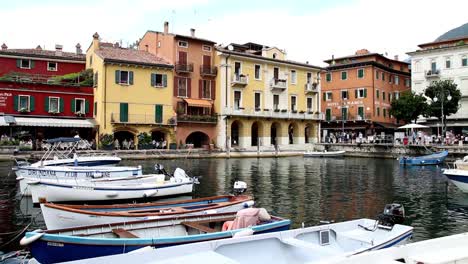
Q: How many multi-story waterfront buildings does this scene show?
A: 6